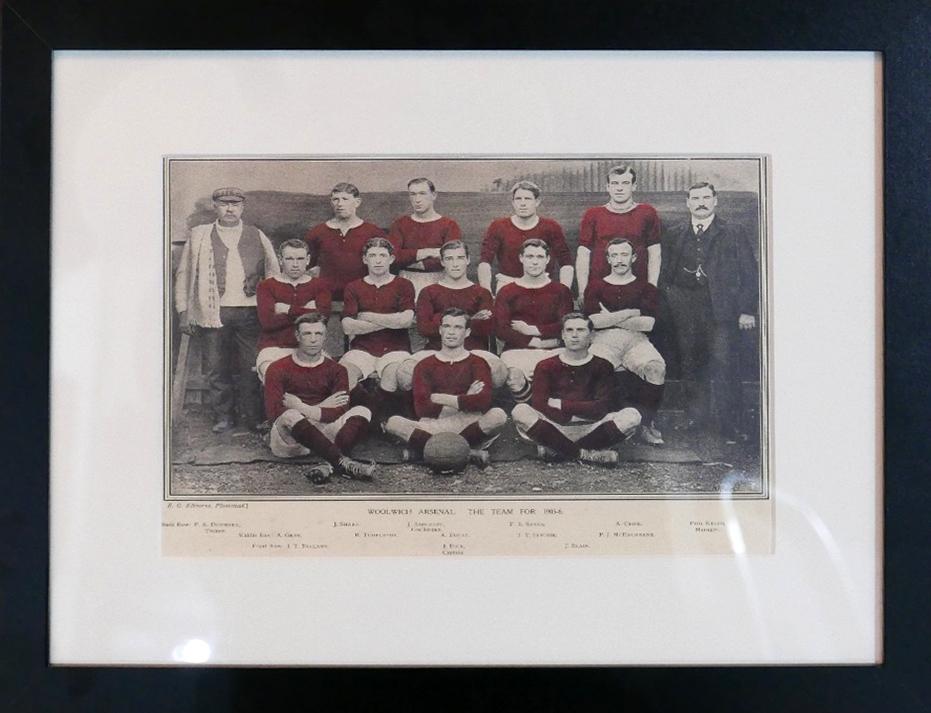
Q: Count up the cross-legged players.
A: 3